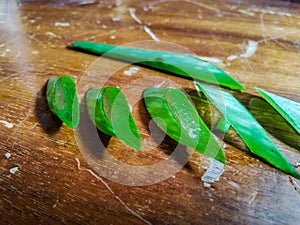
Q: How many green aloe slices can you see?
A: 6